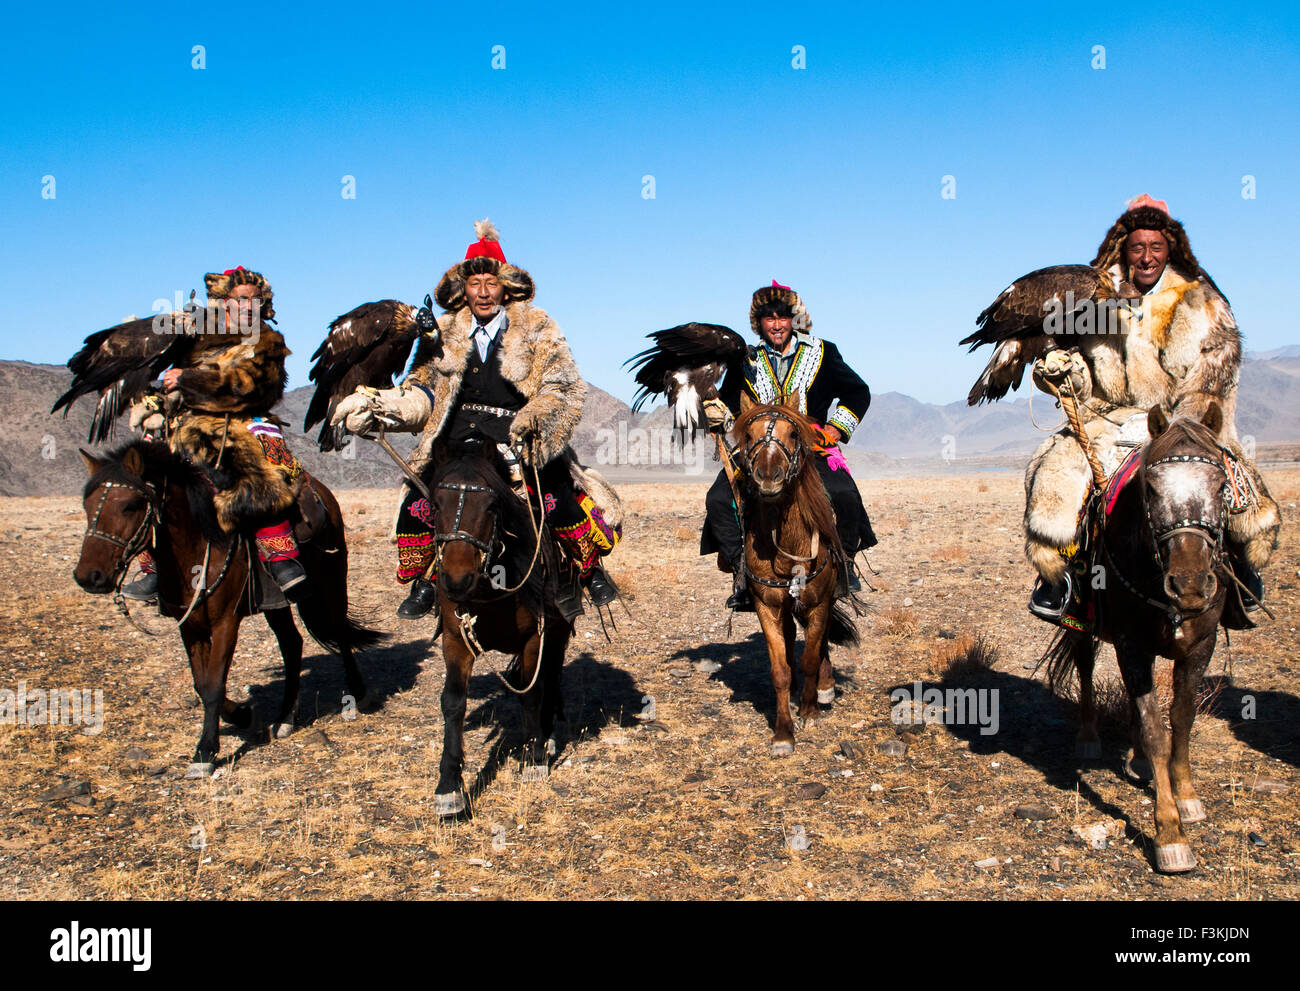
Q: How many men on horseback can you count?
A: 4